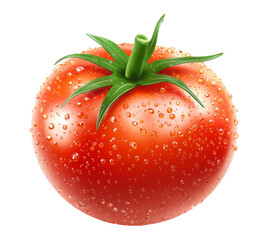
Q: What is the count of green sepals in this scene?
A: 7